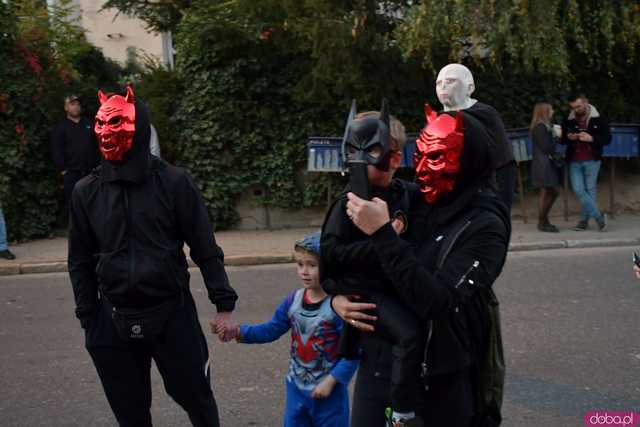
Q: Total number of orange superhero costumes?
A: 0